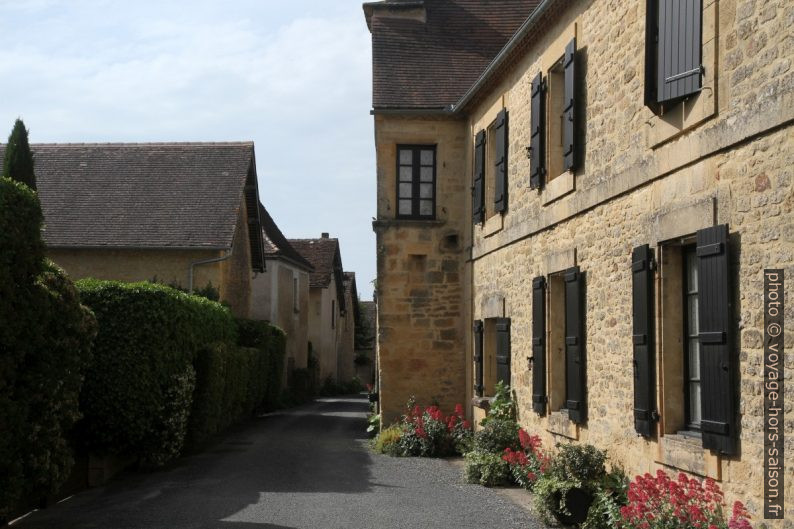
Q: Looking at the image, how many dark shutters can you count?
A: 12